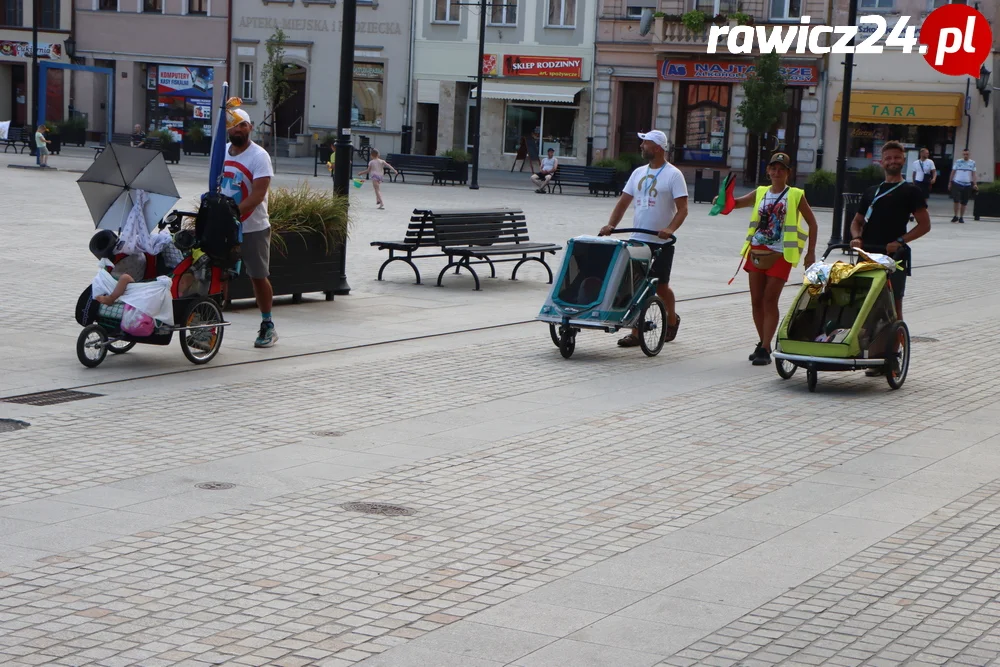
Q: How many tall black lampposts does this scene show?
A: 4